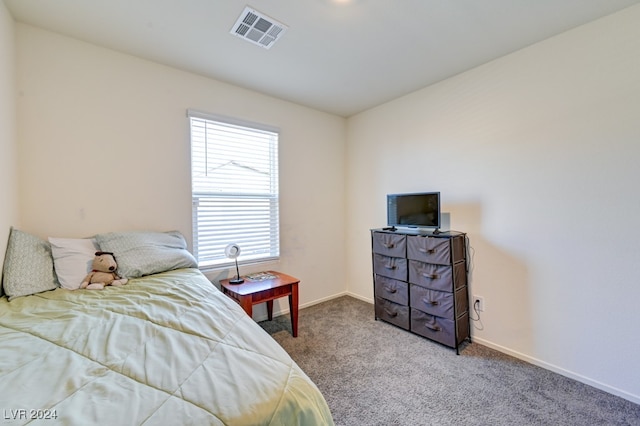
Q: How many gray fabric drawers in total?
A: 8